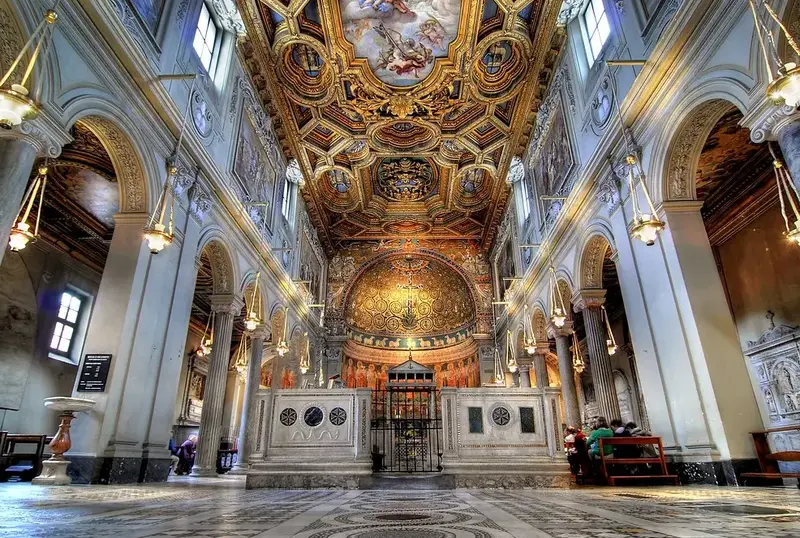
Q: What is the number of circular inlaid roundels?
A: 4